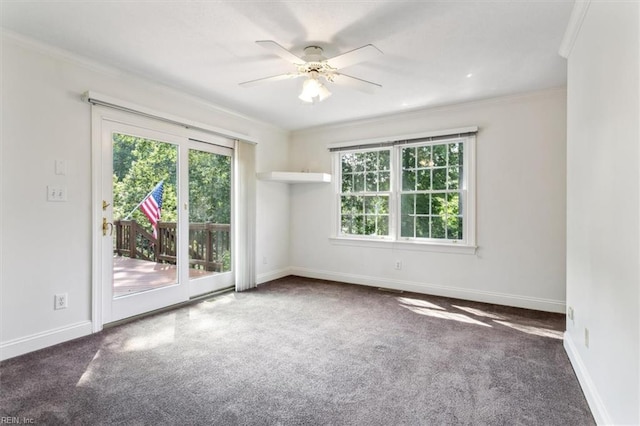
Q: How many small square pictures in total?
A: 0